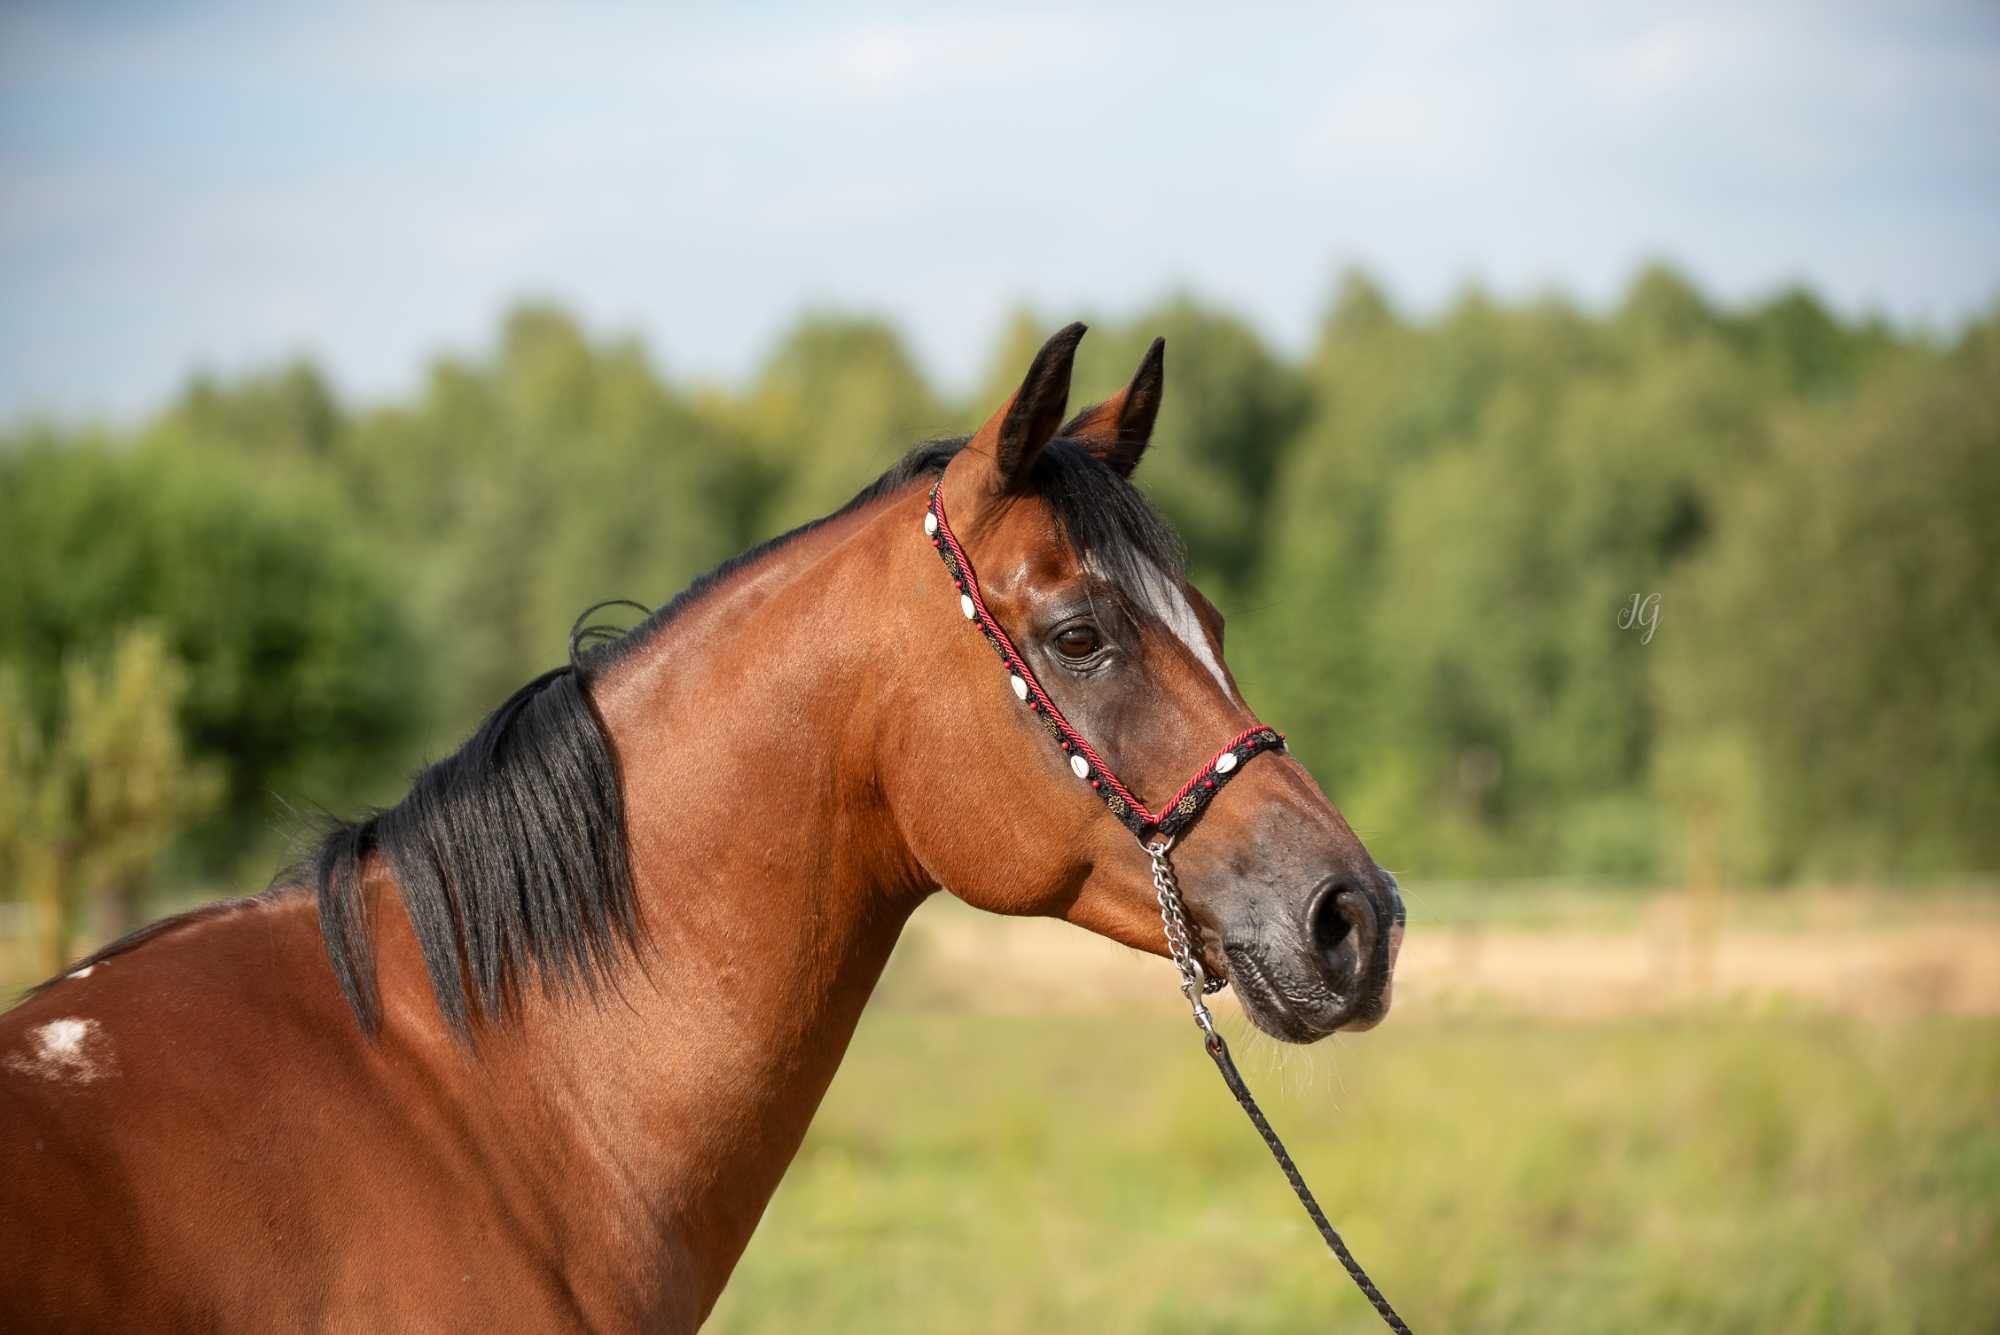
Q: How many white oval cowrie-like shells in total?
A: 5